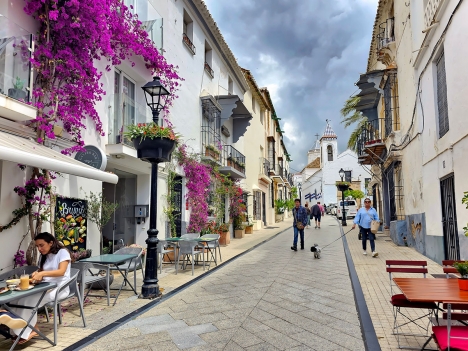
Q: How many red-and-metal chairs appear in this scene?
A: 3